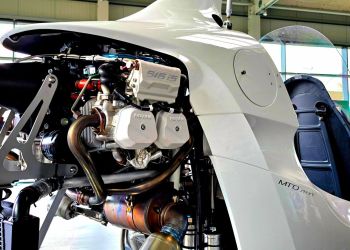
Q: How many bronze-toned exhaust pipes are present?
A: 2